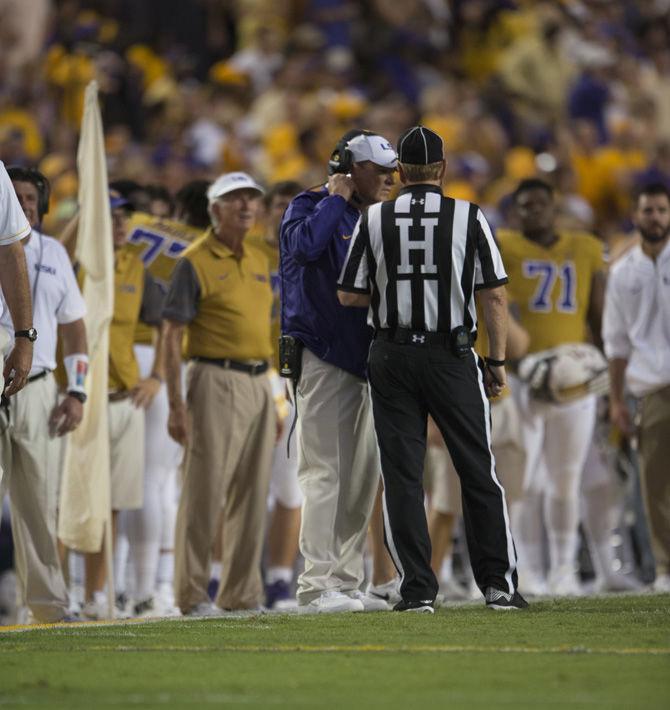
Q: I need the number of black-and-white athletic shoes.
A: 2